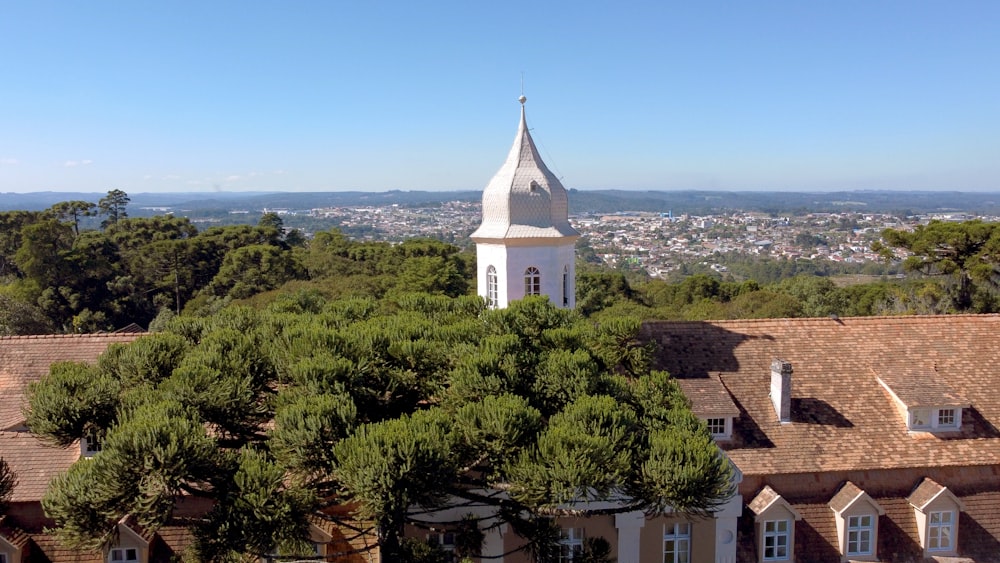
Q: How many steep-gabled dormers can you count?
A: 6